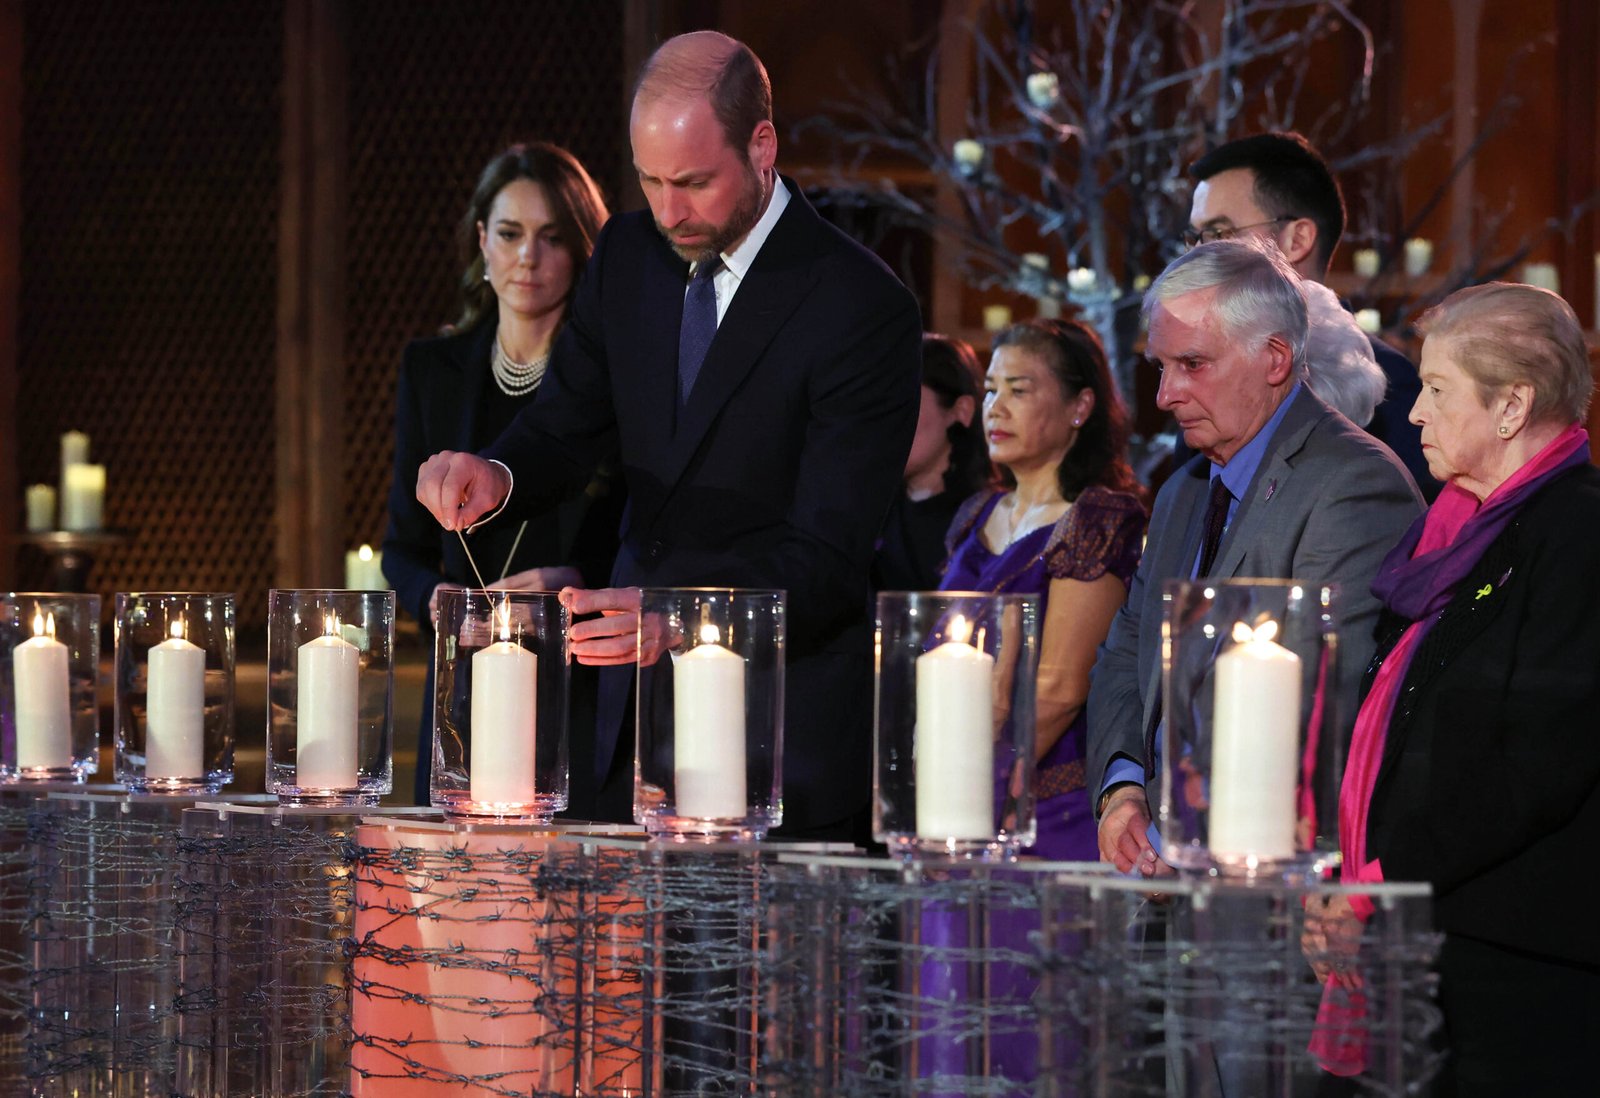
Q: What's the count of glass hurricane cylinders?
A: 7